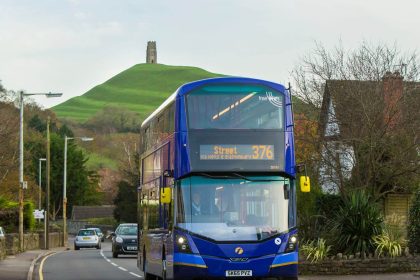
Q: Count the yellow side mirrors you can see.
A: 2